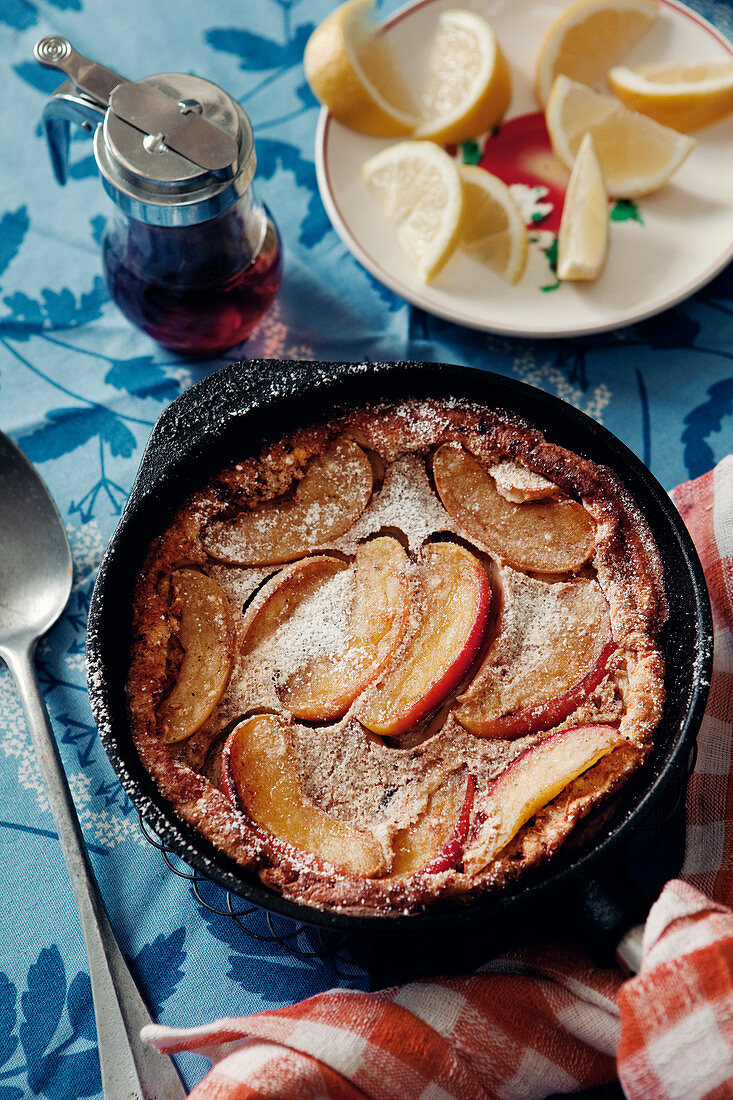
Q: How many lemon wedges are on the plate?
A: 8